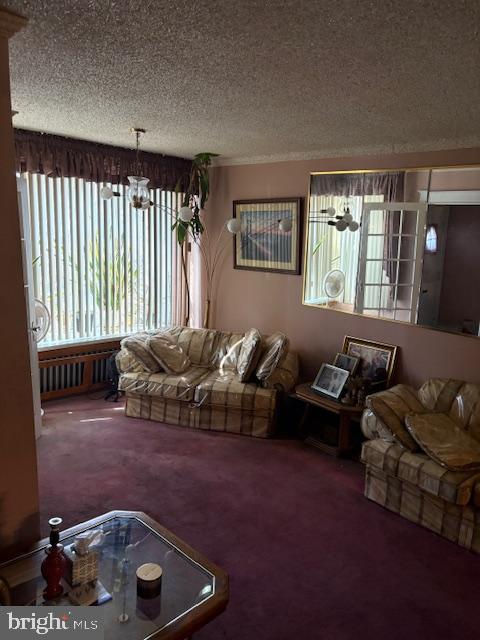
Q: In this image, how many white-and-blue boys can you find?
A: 0